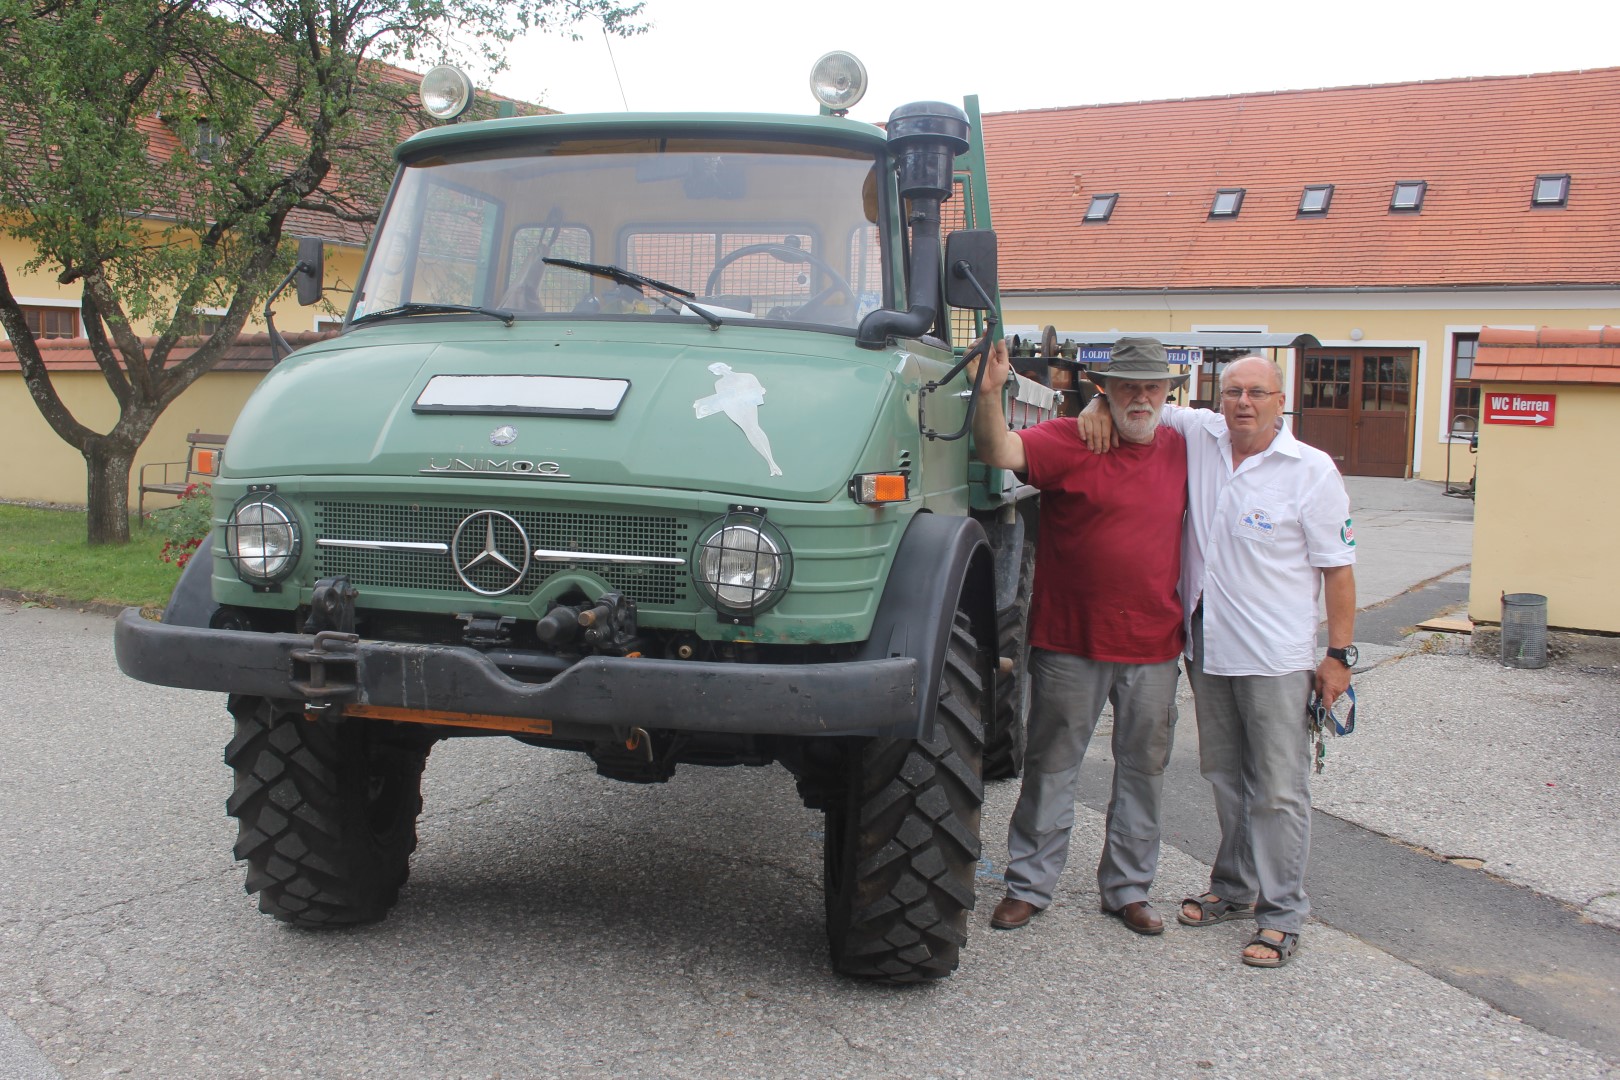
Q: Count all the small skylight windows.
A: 5